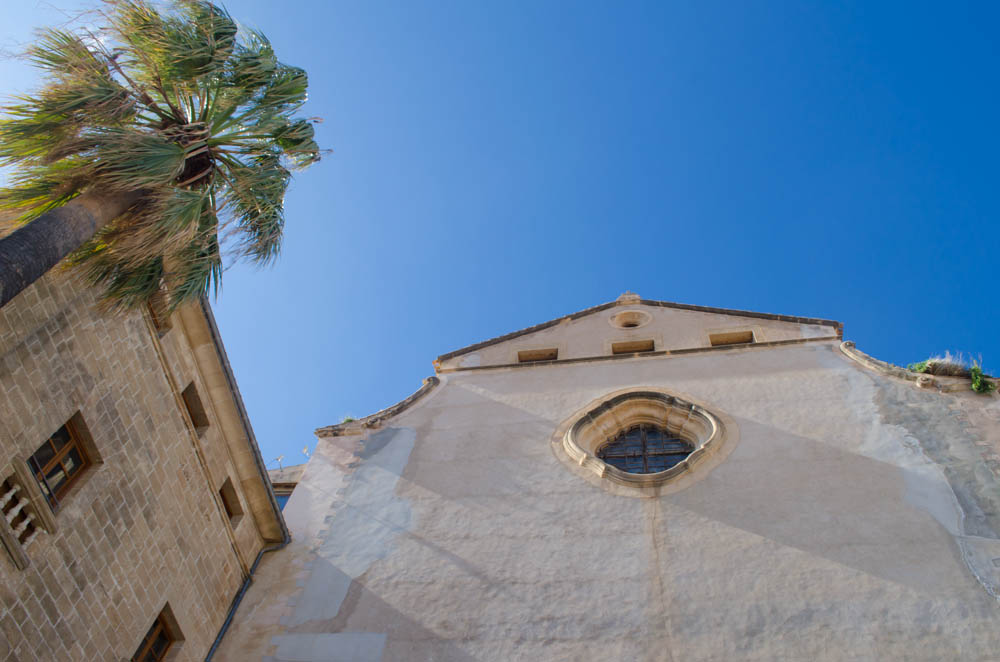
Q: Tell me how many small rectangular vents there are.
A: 3